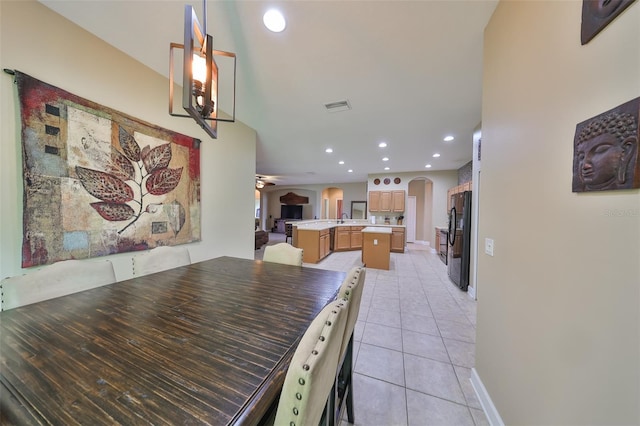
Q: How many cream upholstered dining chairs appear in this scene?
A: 5